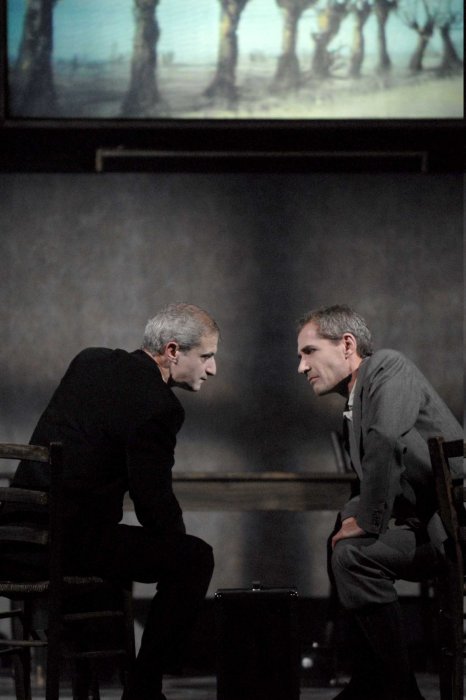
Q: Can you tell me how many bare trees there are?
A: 9